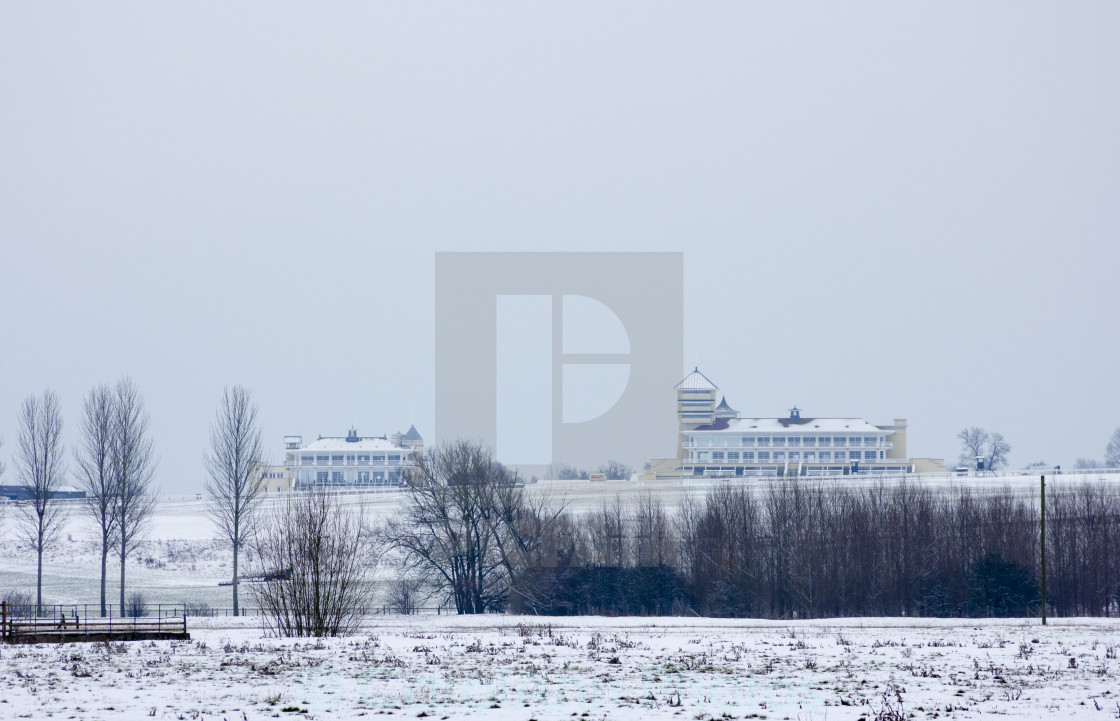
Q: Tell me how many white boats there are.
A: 0